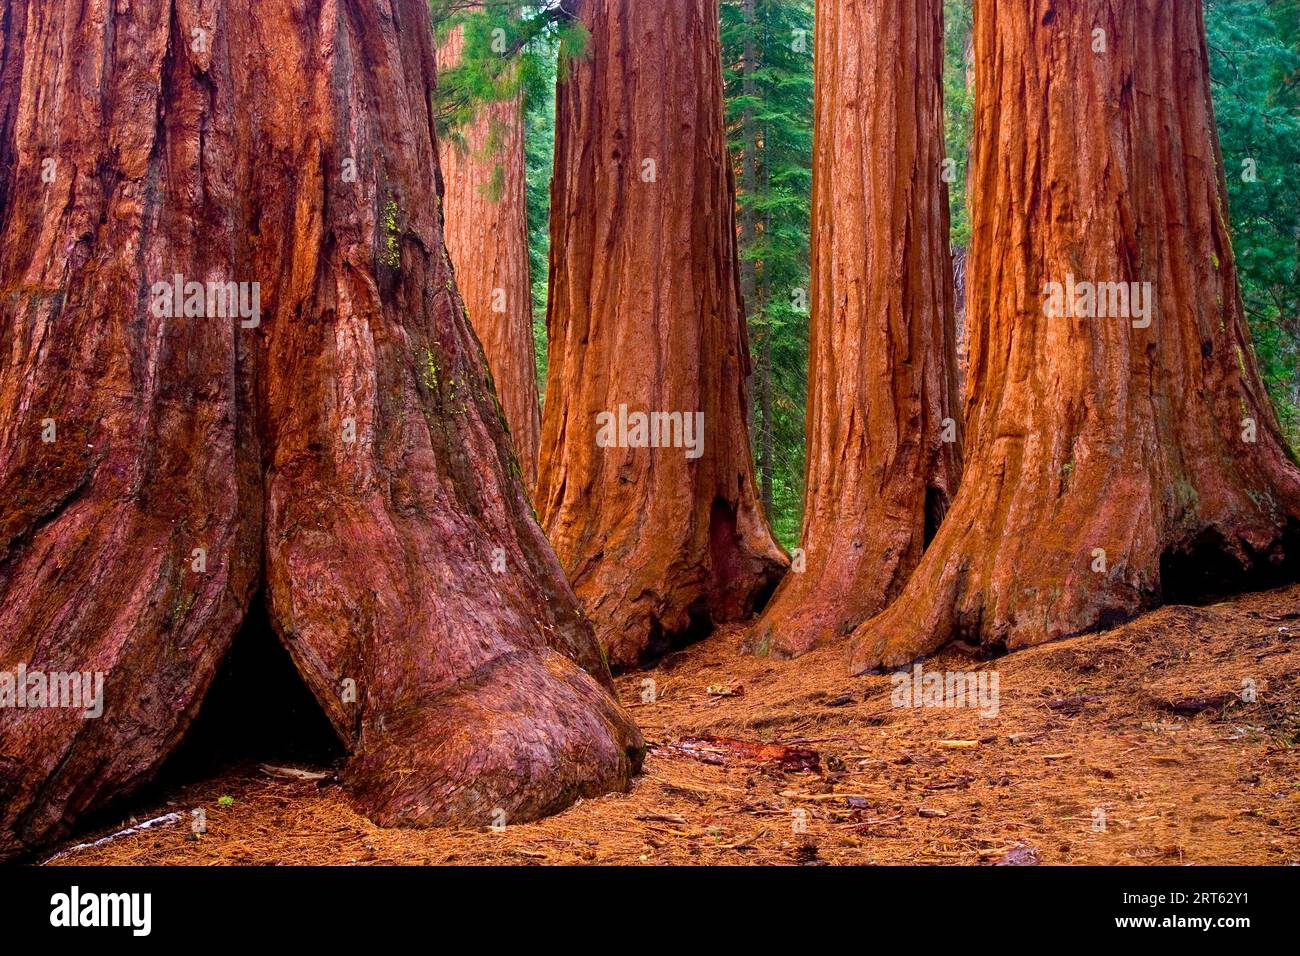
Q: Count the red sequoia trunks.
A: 5